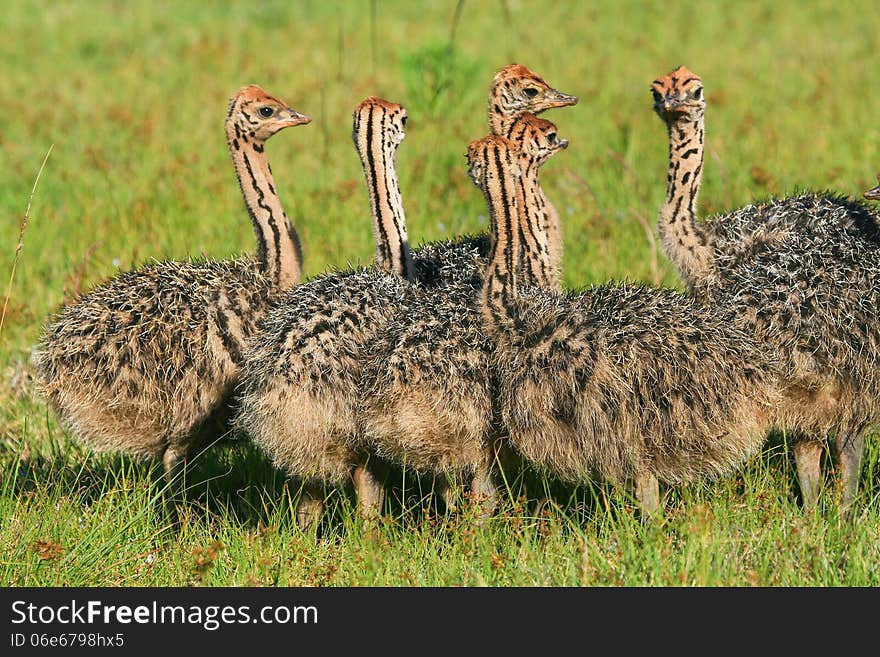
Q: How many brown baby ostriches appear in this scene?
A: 6